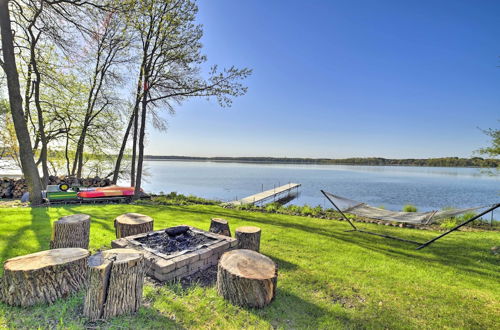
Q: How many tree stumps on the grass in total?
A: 7